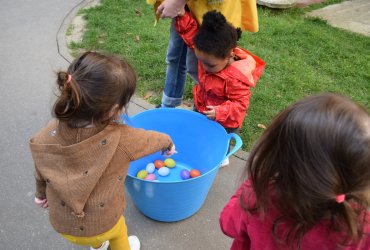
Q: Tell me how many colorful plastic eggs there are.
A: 8